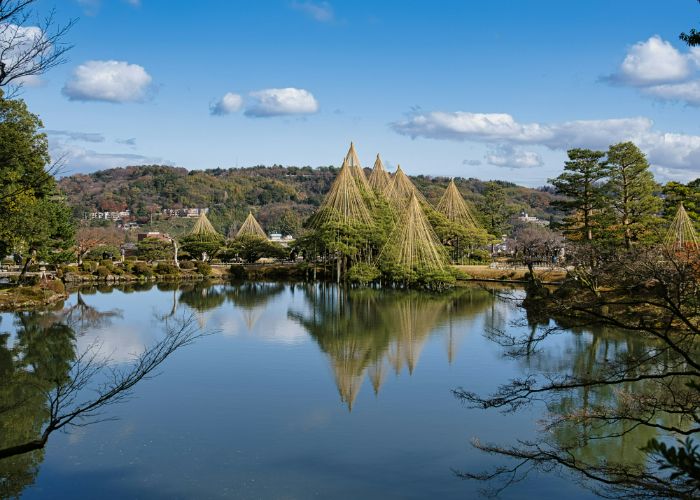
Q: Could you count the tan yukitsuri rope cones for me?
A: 9